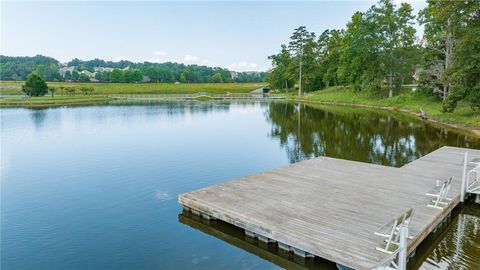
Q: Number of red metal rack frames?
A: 0